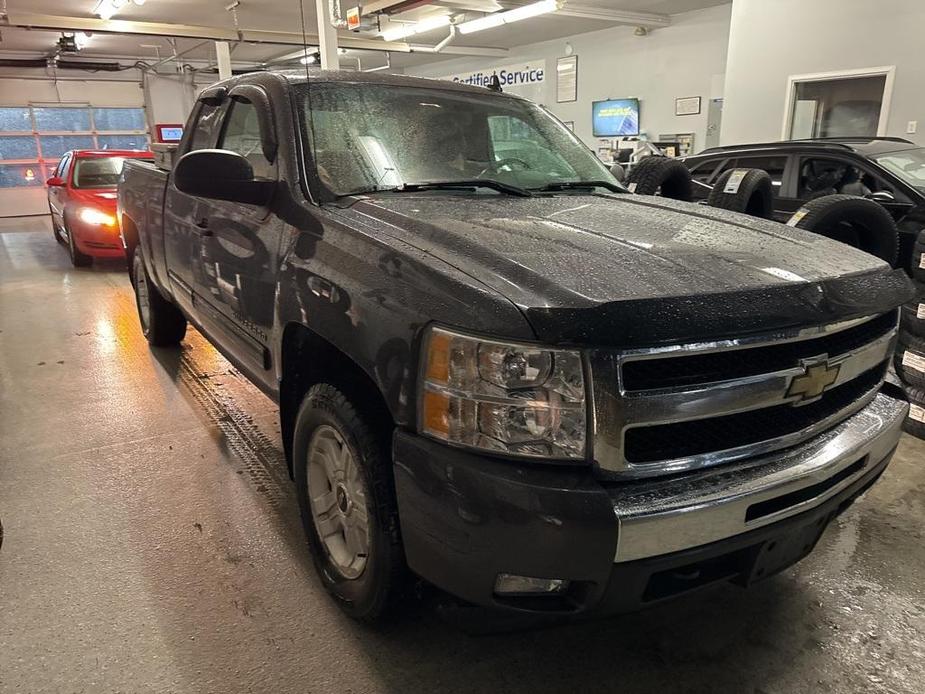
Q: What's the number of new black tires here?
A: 7